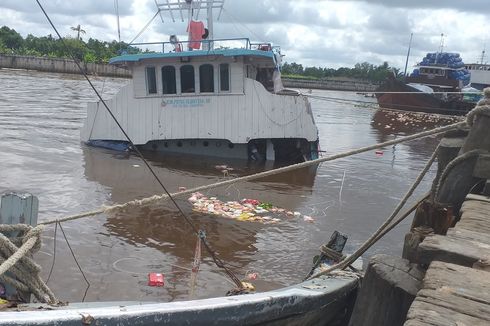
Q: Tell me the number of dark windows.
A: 5